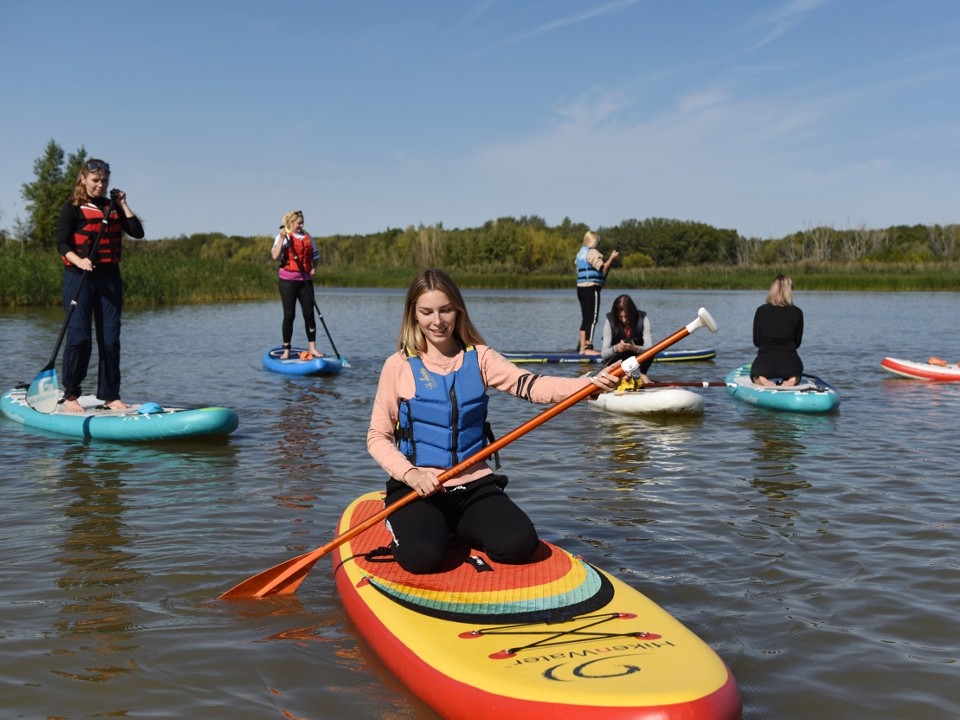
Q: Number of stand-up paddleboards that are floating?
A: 7